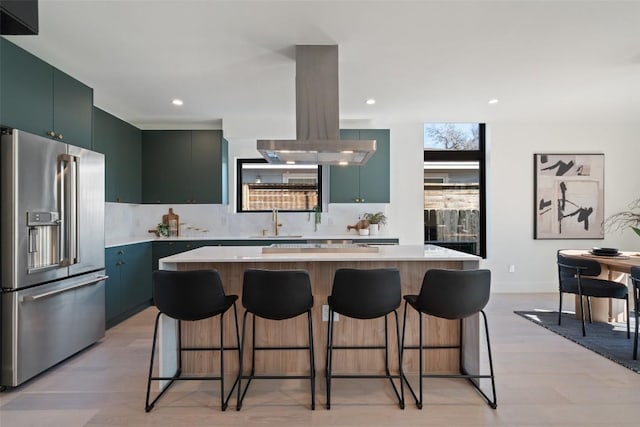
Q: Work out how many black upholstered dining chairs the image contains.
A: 2